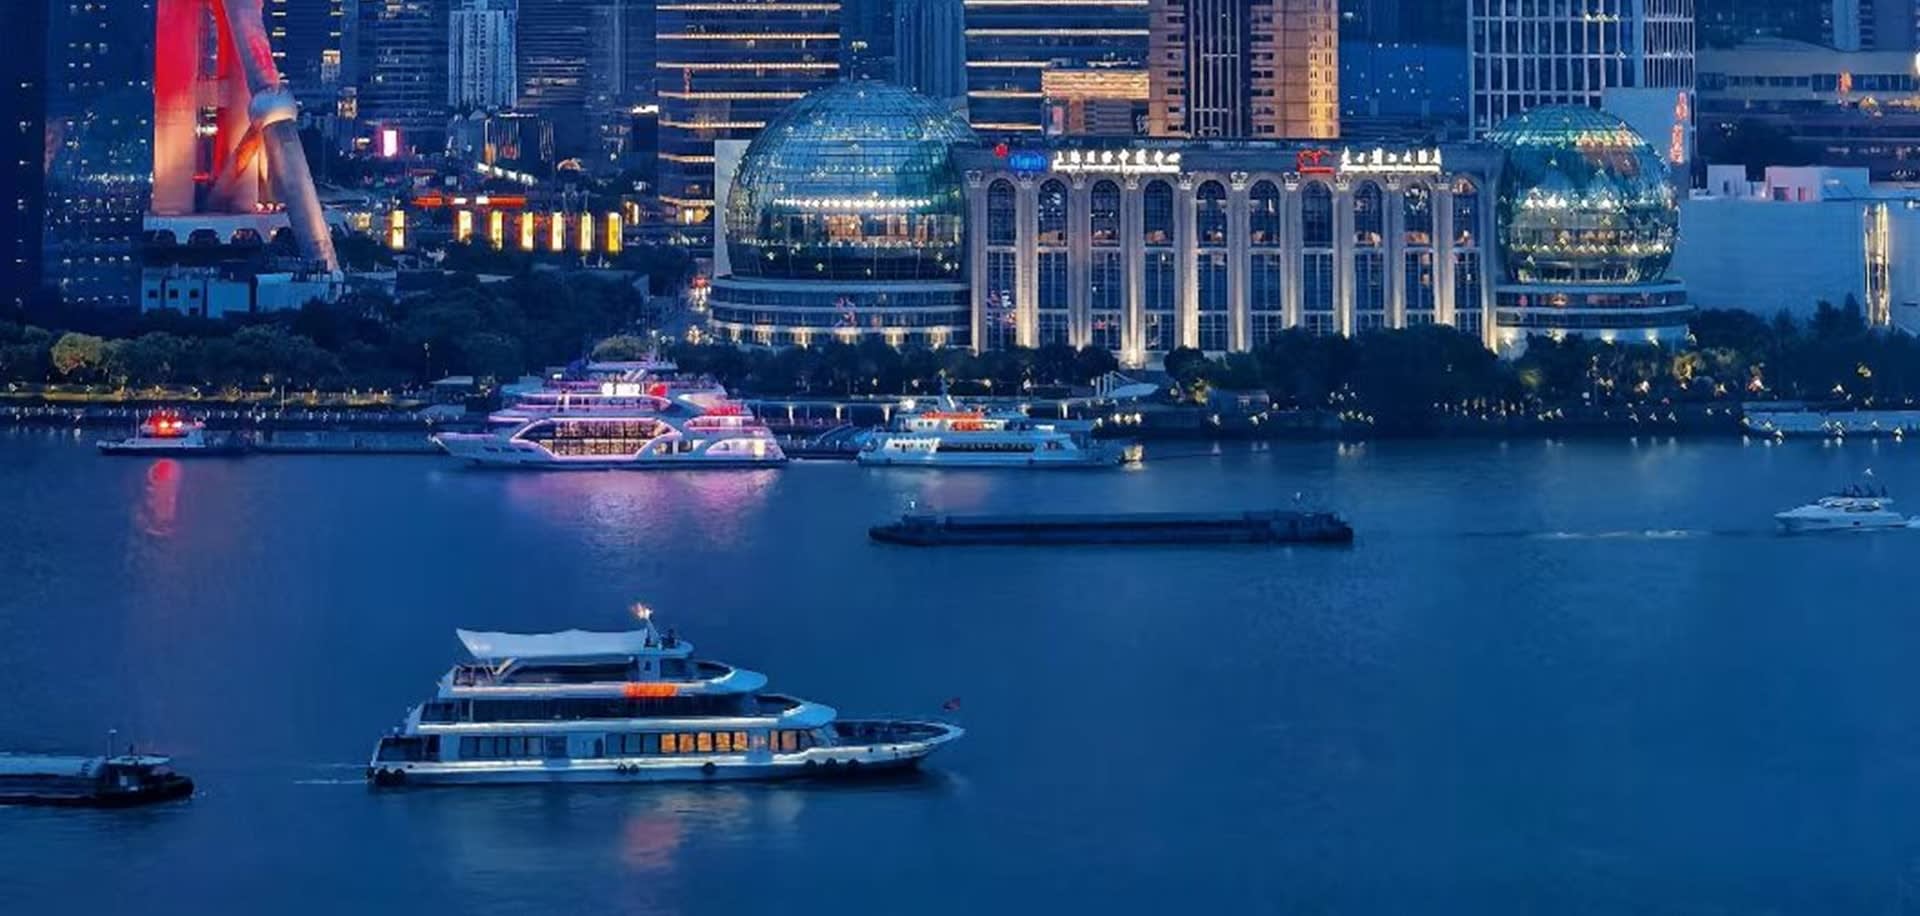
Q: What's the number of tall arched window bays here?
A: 10